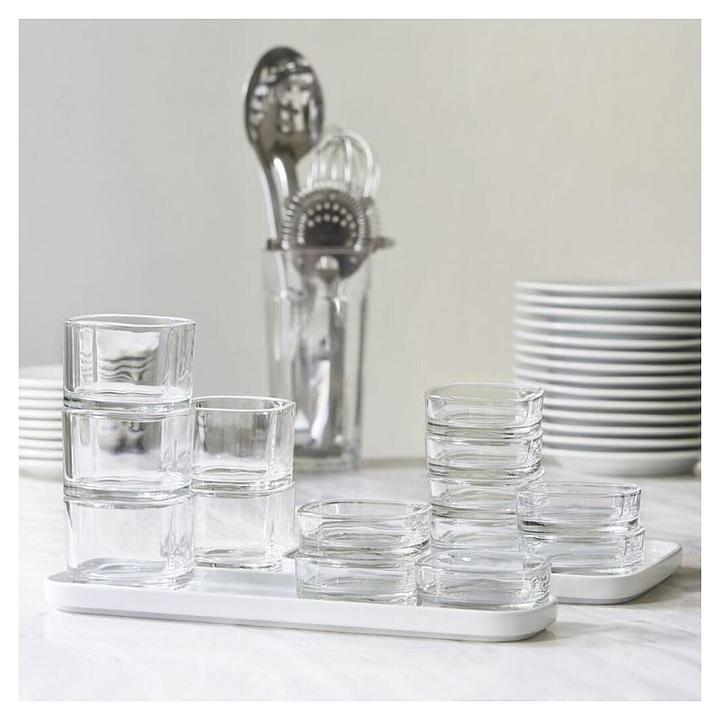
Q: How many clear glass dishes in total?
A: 14